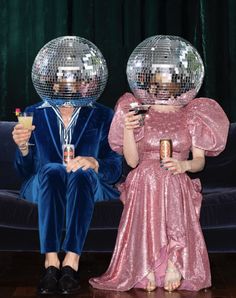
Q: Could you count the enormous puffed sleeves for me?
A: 2